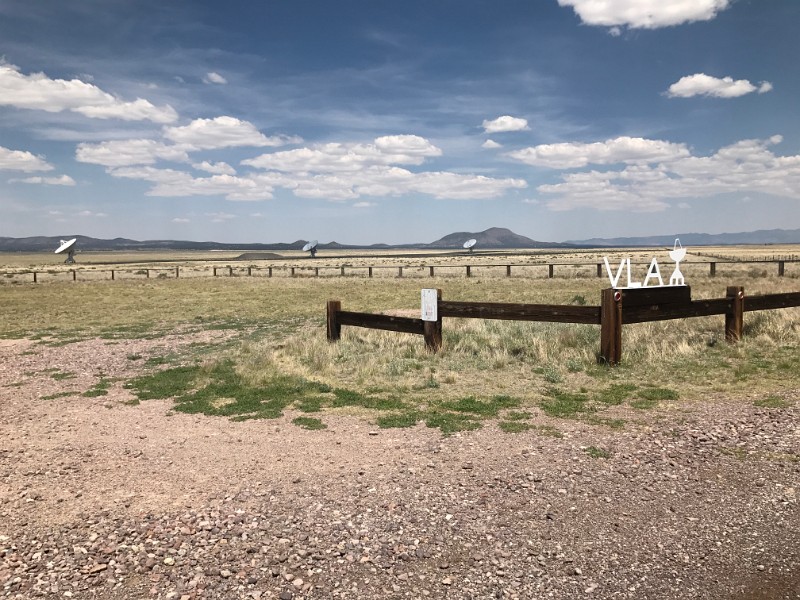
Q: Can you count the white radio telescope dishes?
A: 3